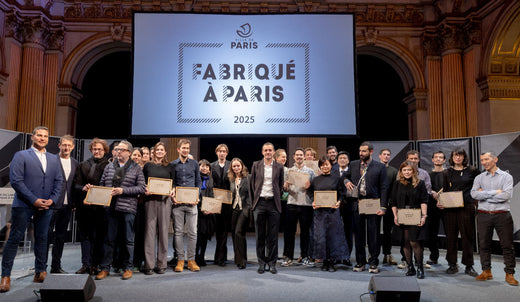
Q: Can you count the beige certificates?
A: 11